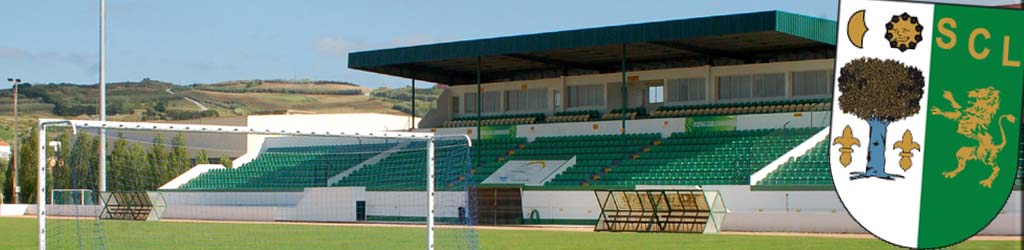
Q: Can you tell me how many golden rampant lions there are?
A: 1